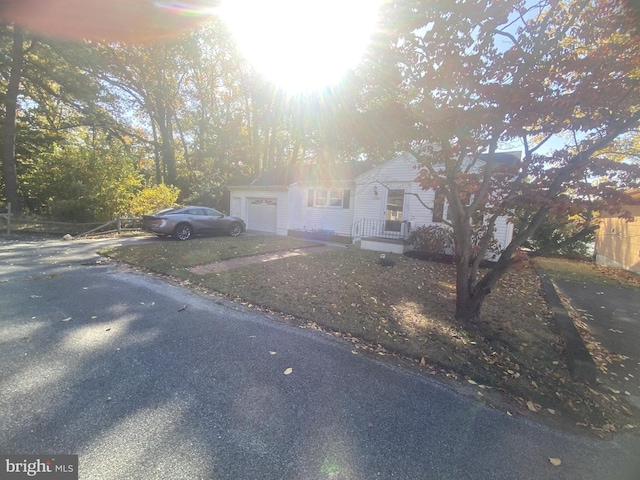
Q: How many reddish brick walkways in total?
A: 1